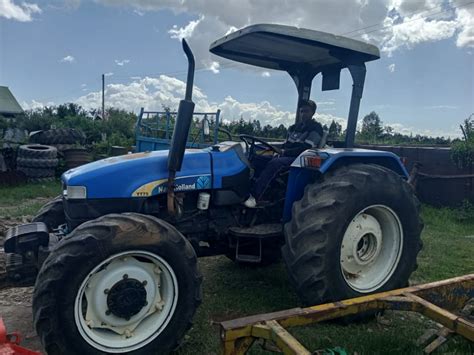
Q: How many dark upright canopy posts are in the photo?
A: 2